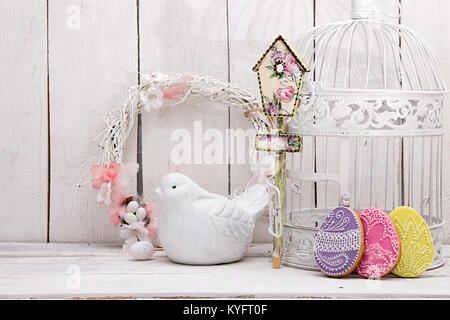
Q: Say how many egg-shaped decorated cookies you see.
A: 3